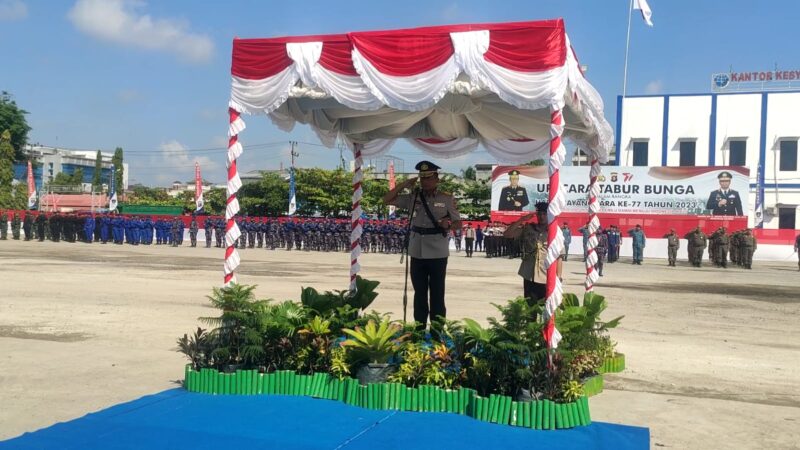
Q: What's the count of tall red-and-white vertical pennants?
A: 3